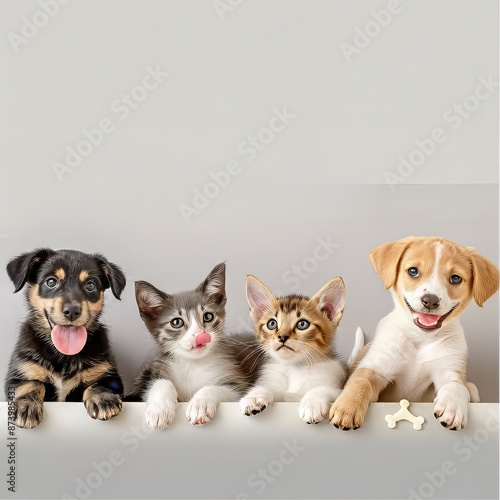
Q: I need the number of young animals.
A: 4